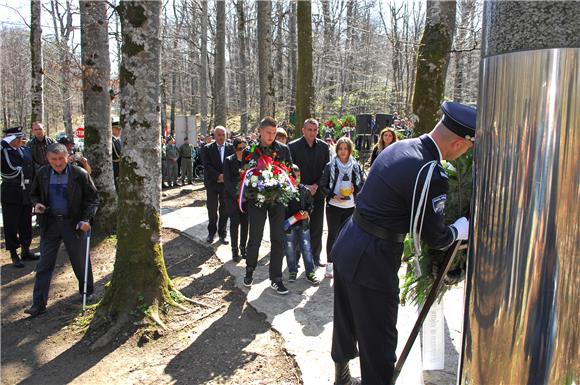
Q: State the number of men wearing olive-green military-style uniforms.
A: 3